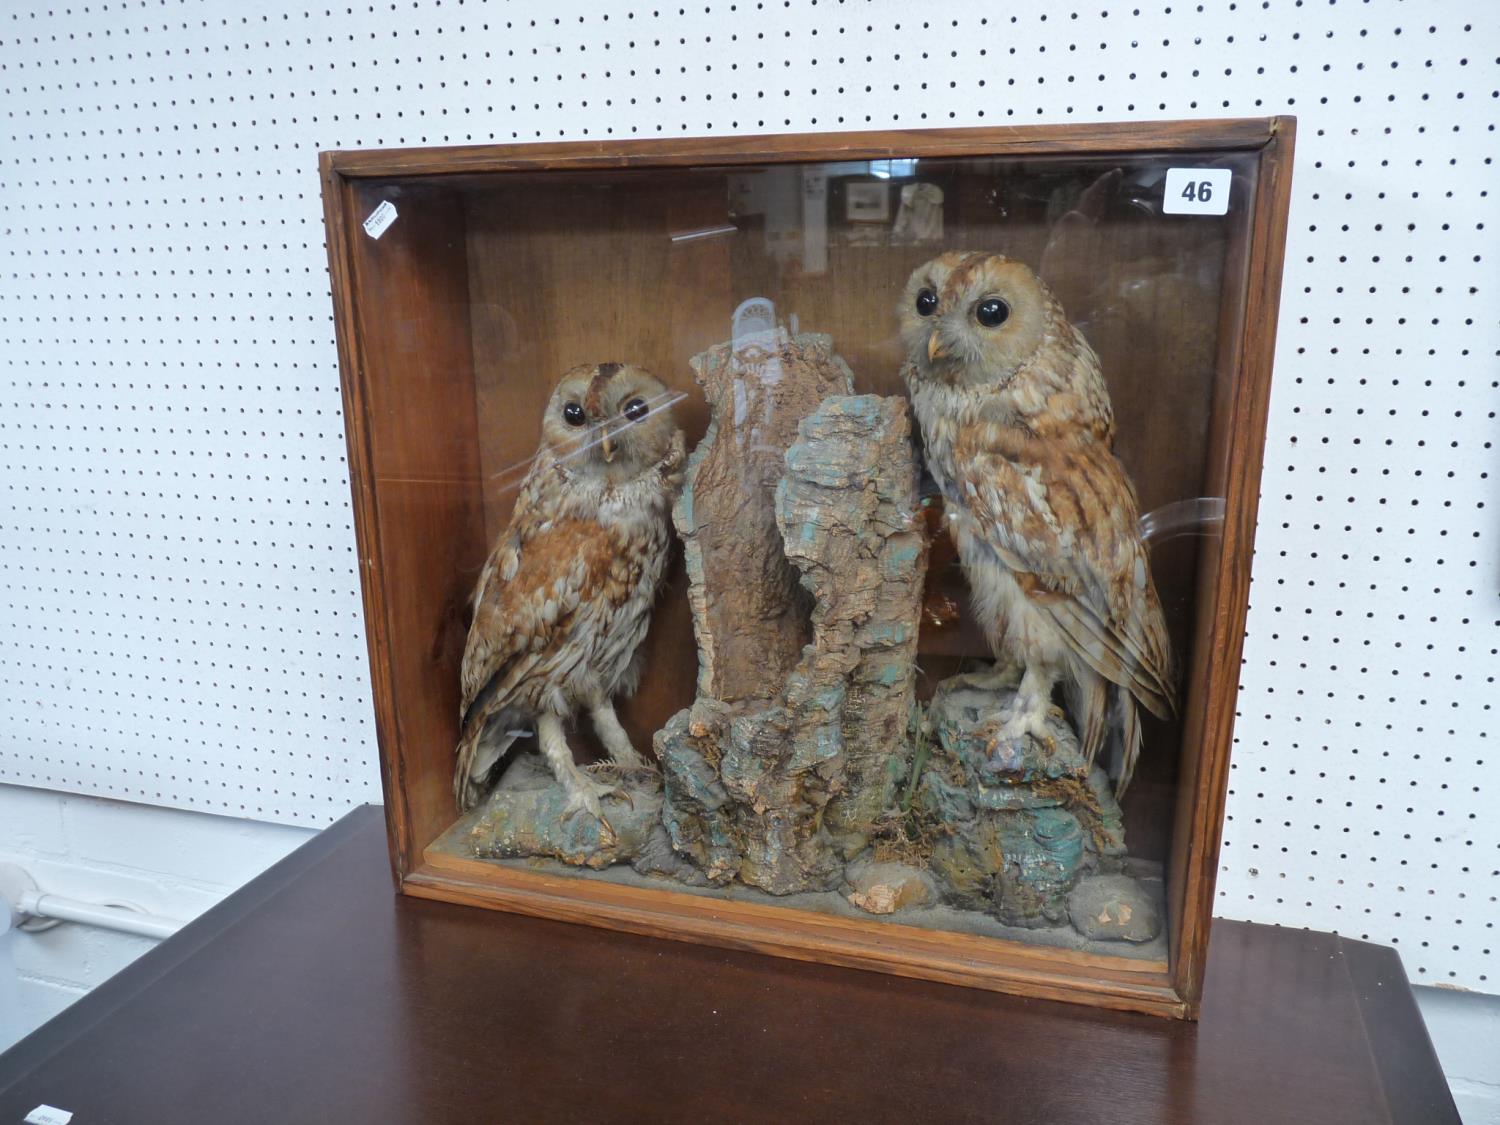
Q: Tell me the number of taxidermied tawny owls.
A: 2